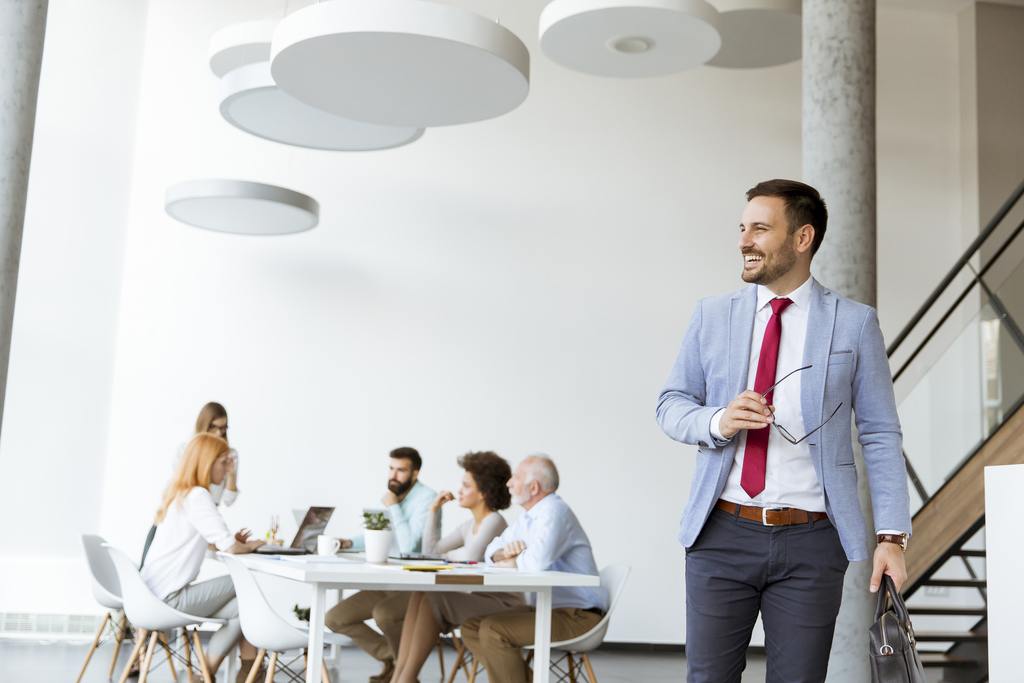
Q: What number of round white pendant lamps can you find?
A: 6